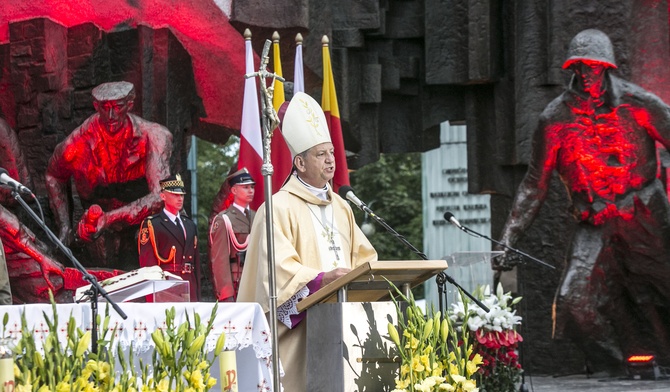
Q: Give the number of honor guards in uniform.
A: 2